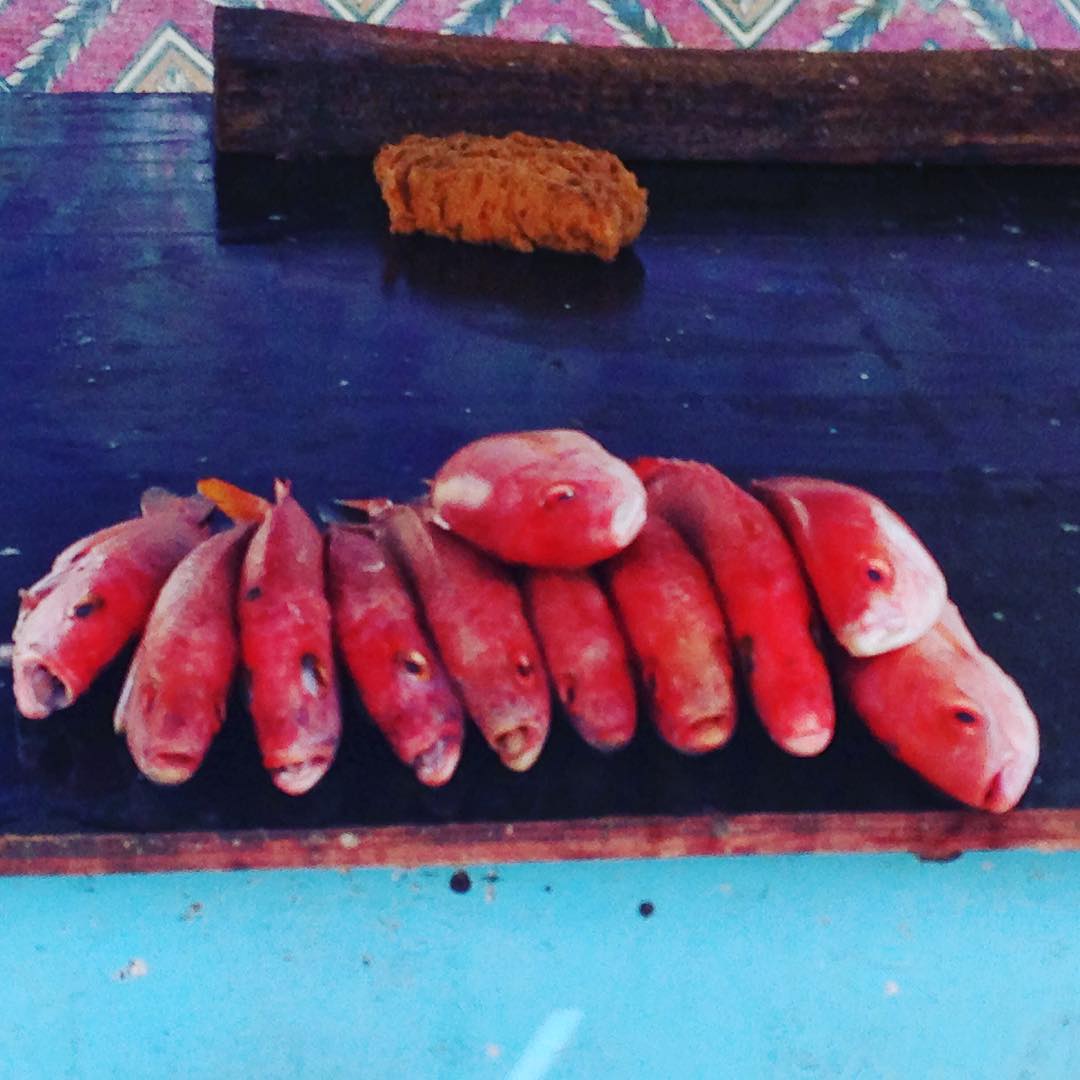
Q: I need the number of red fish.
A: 11